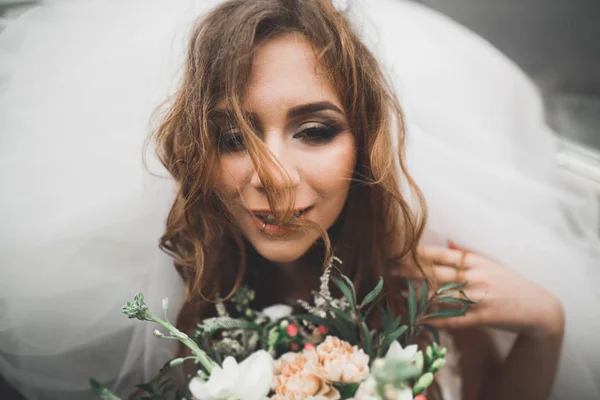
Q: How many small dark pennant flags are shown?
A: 0